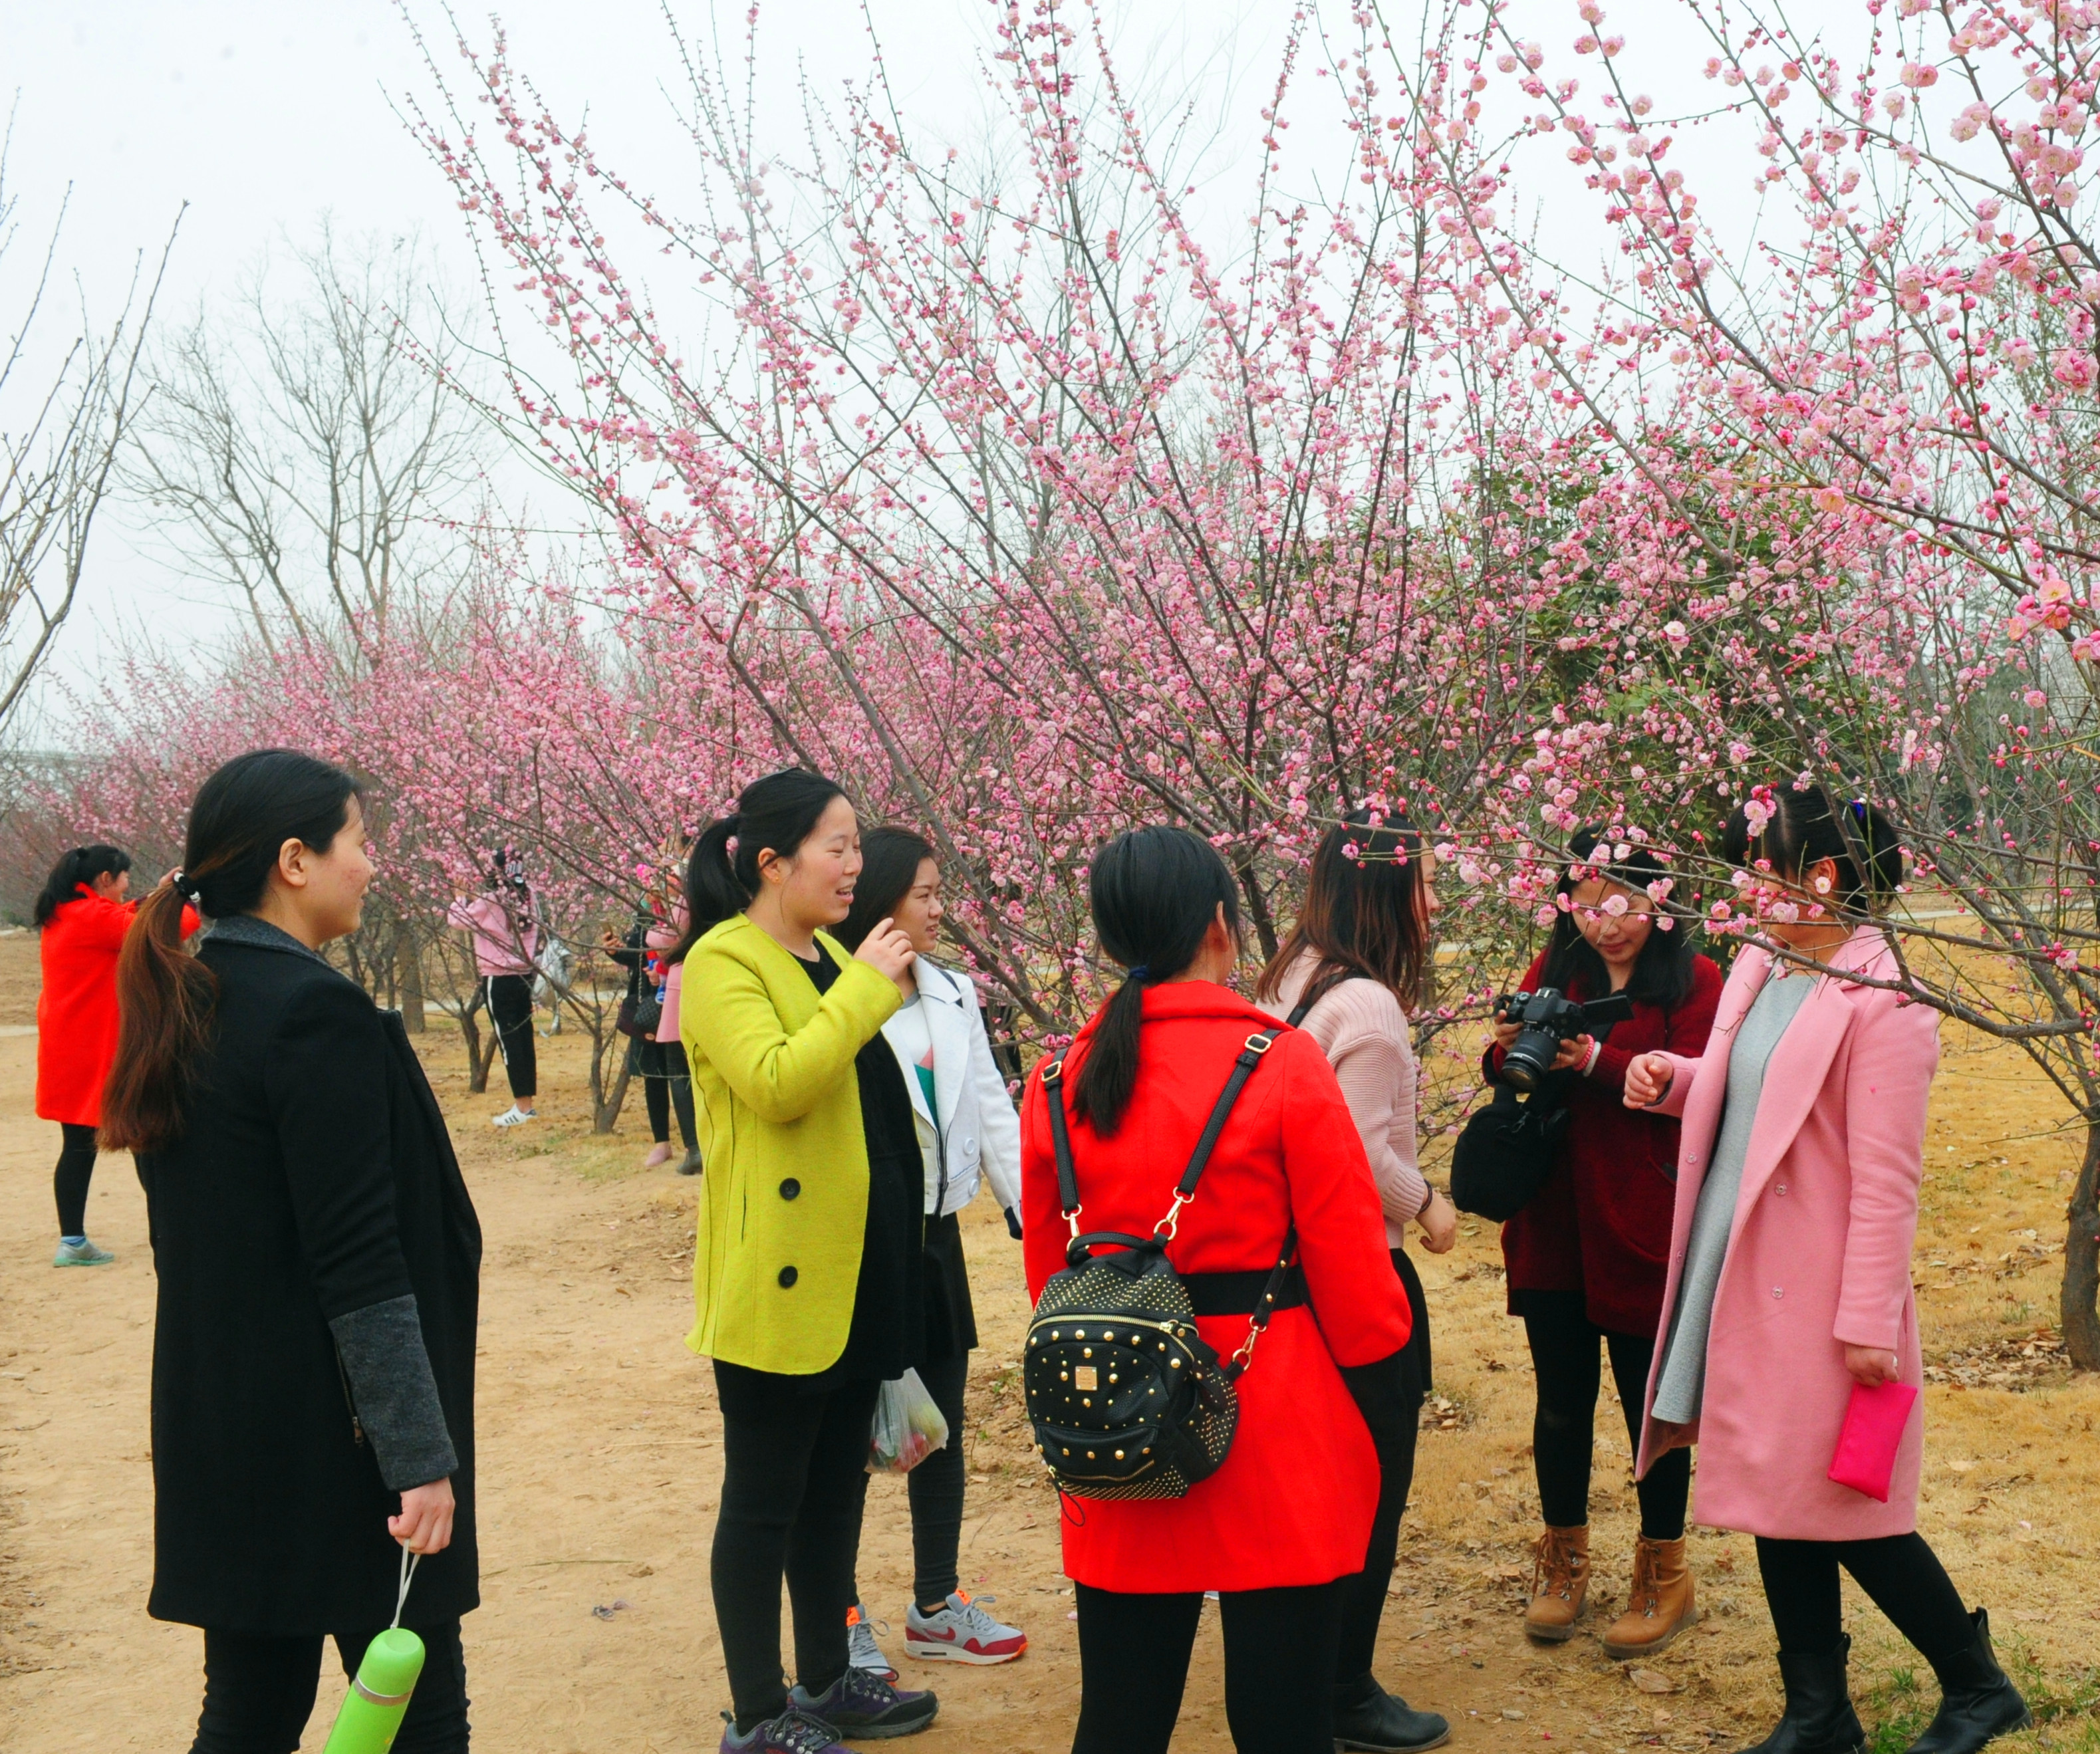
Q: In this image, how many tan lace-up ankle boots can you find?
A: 2